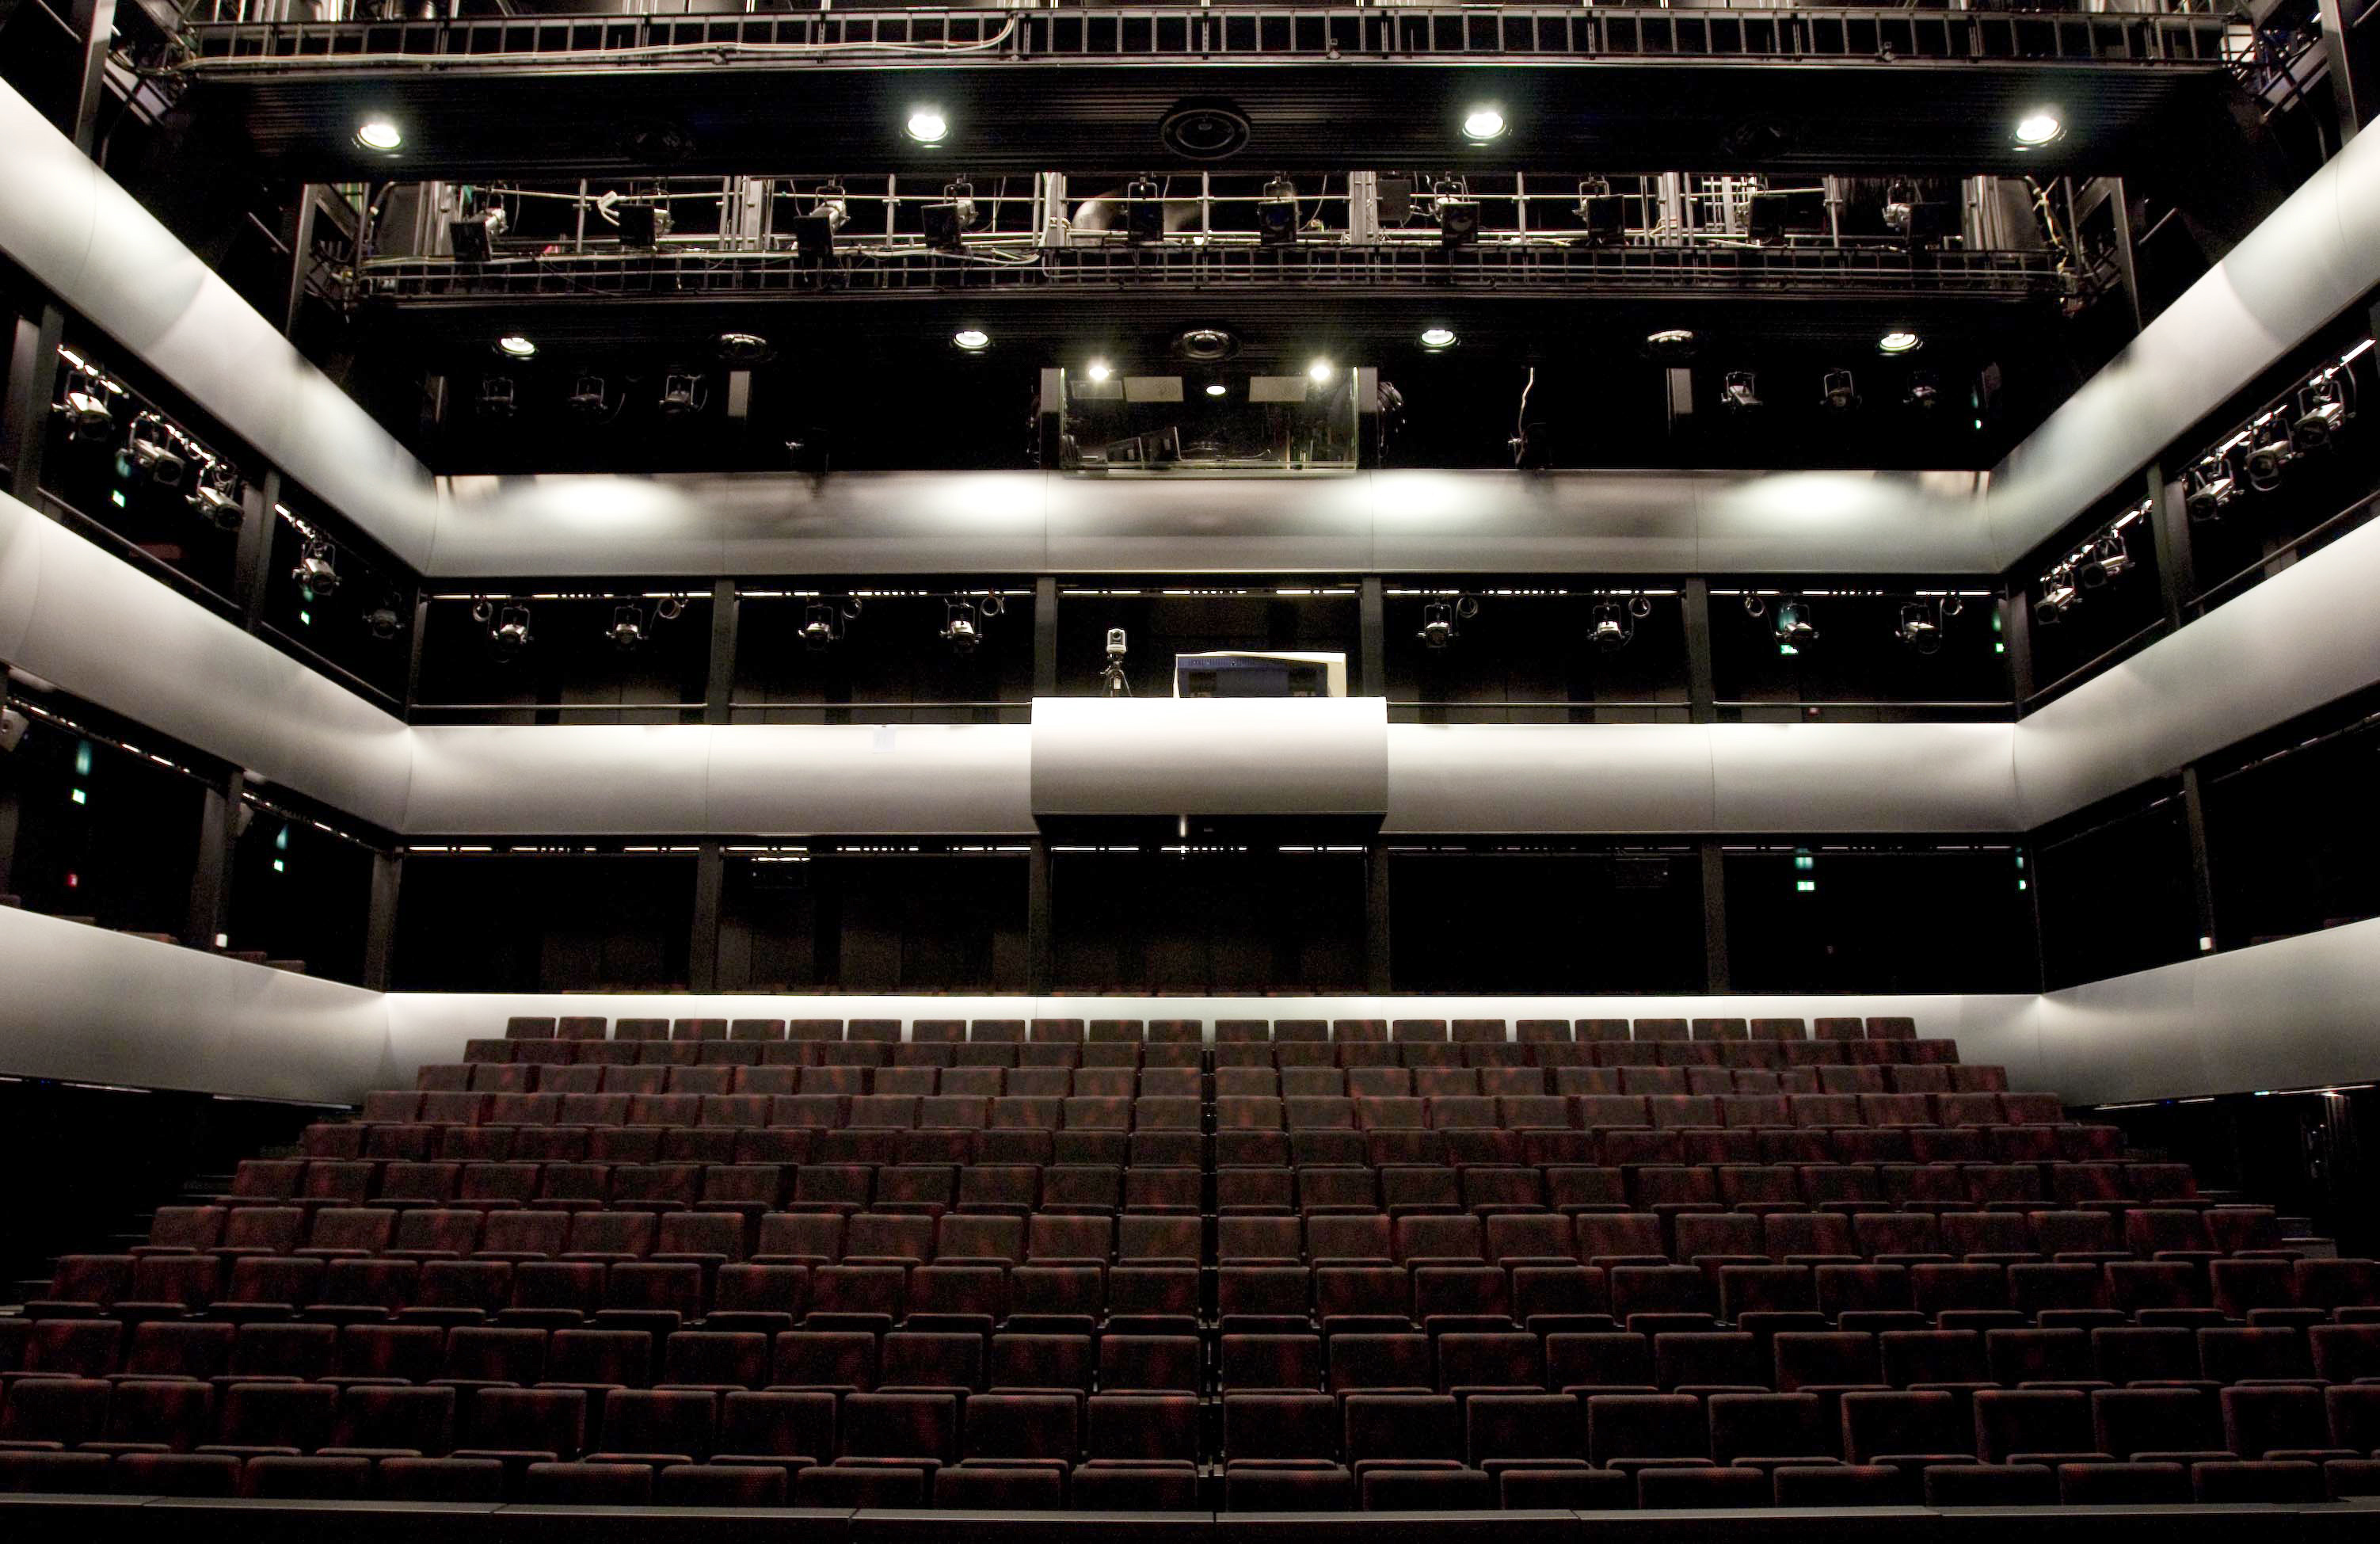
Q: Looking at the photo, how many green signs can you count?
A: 9